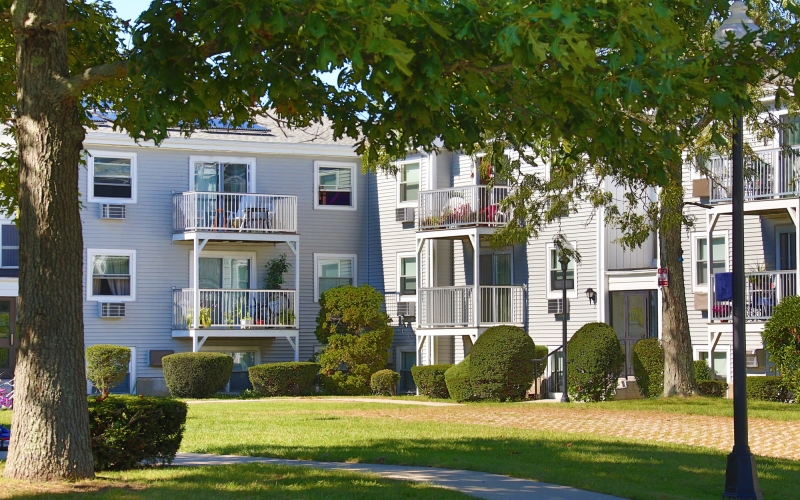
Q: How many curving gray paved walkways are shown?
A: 1